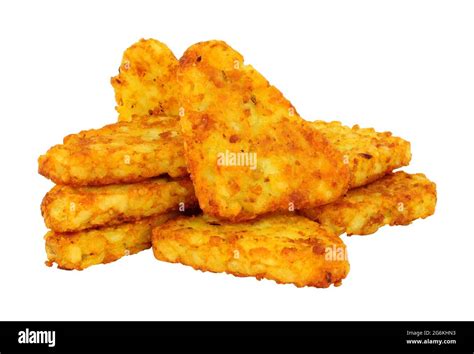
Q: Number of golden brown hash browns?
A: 8